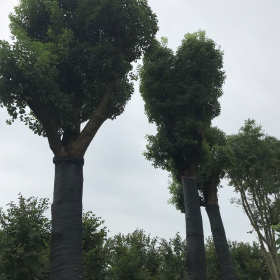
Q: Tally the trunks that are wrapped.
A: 3